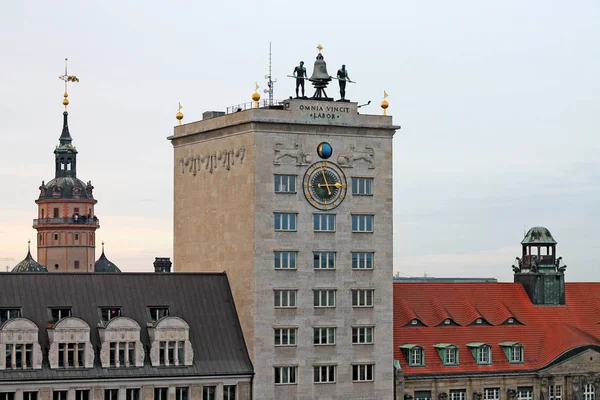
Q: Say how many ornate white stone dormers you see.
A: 4